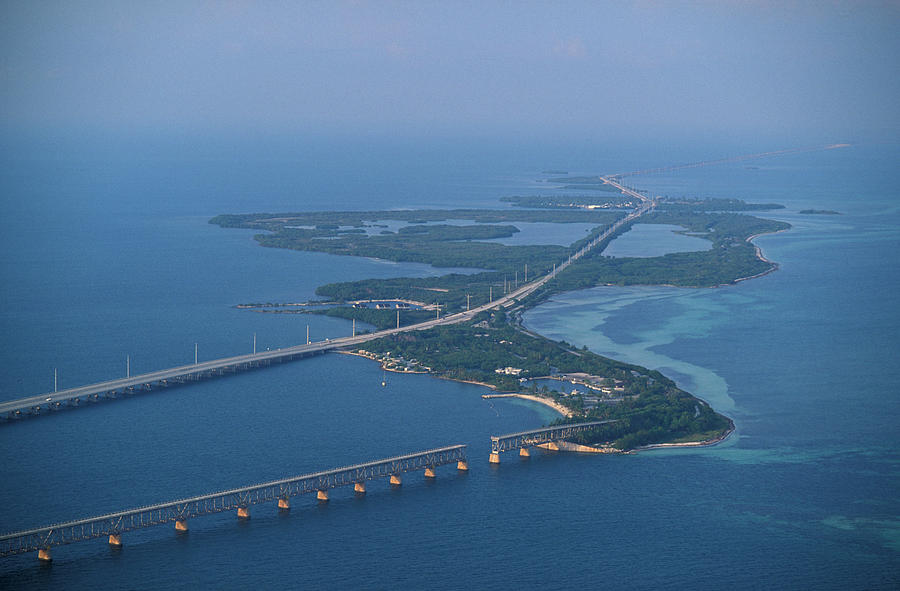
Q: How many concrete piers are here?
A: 12